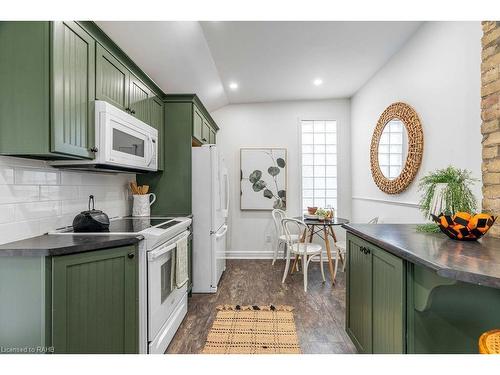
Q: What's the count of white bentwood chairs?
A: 3